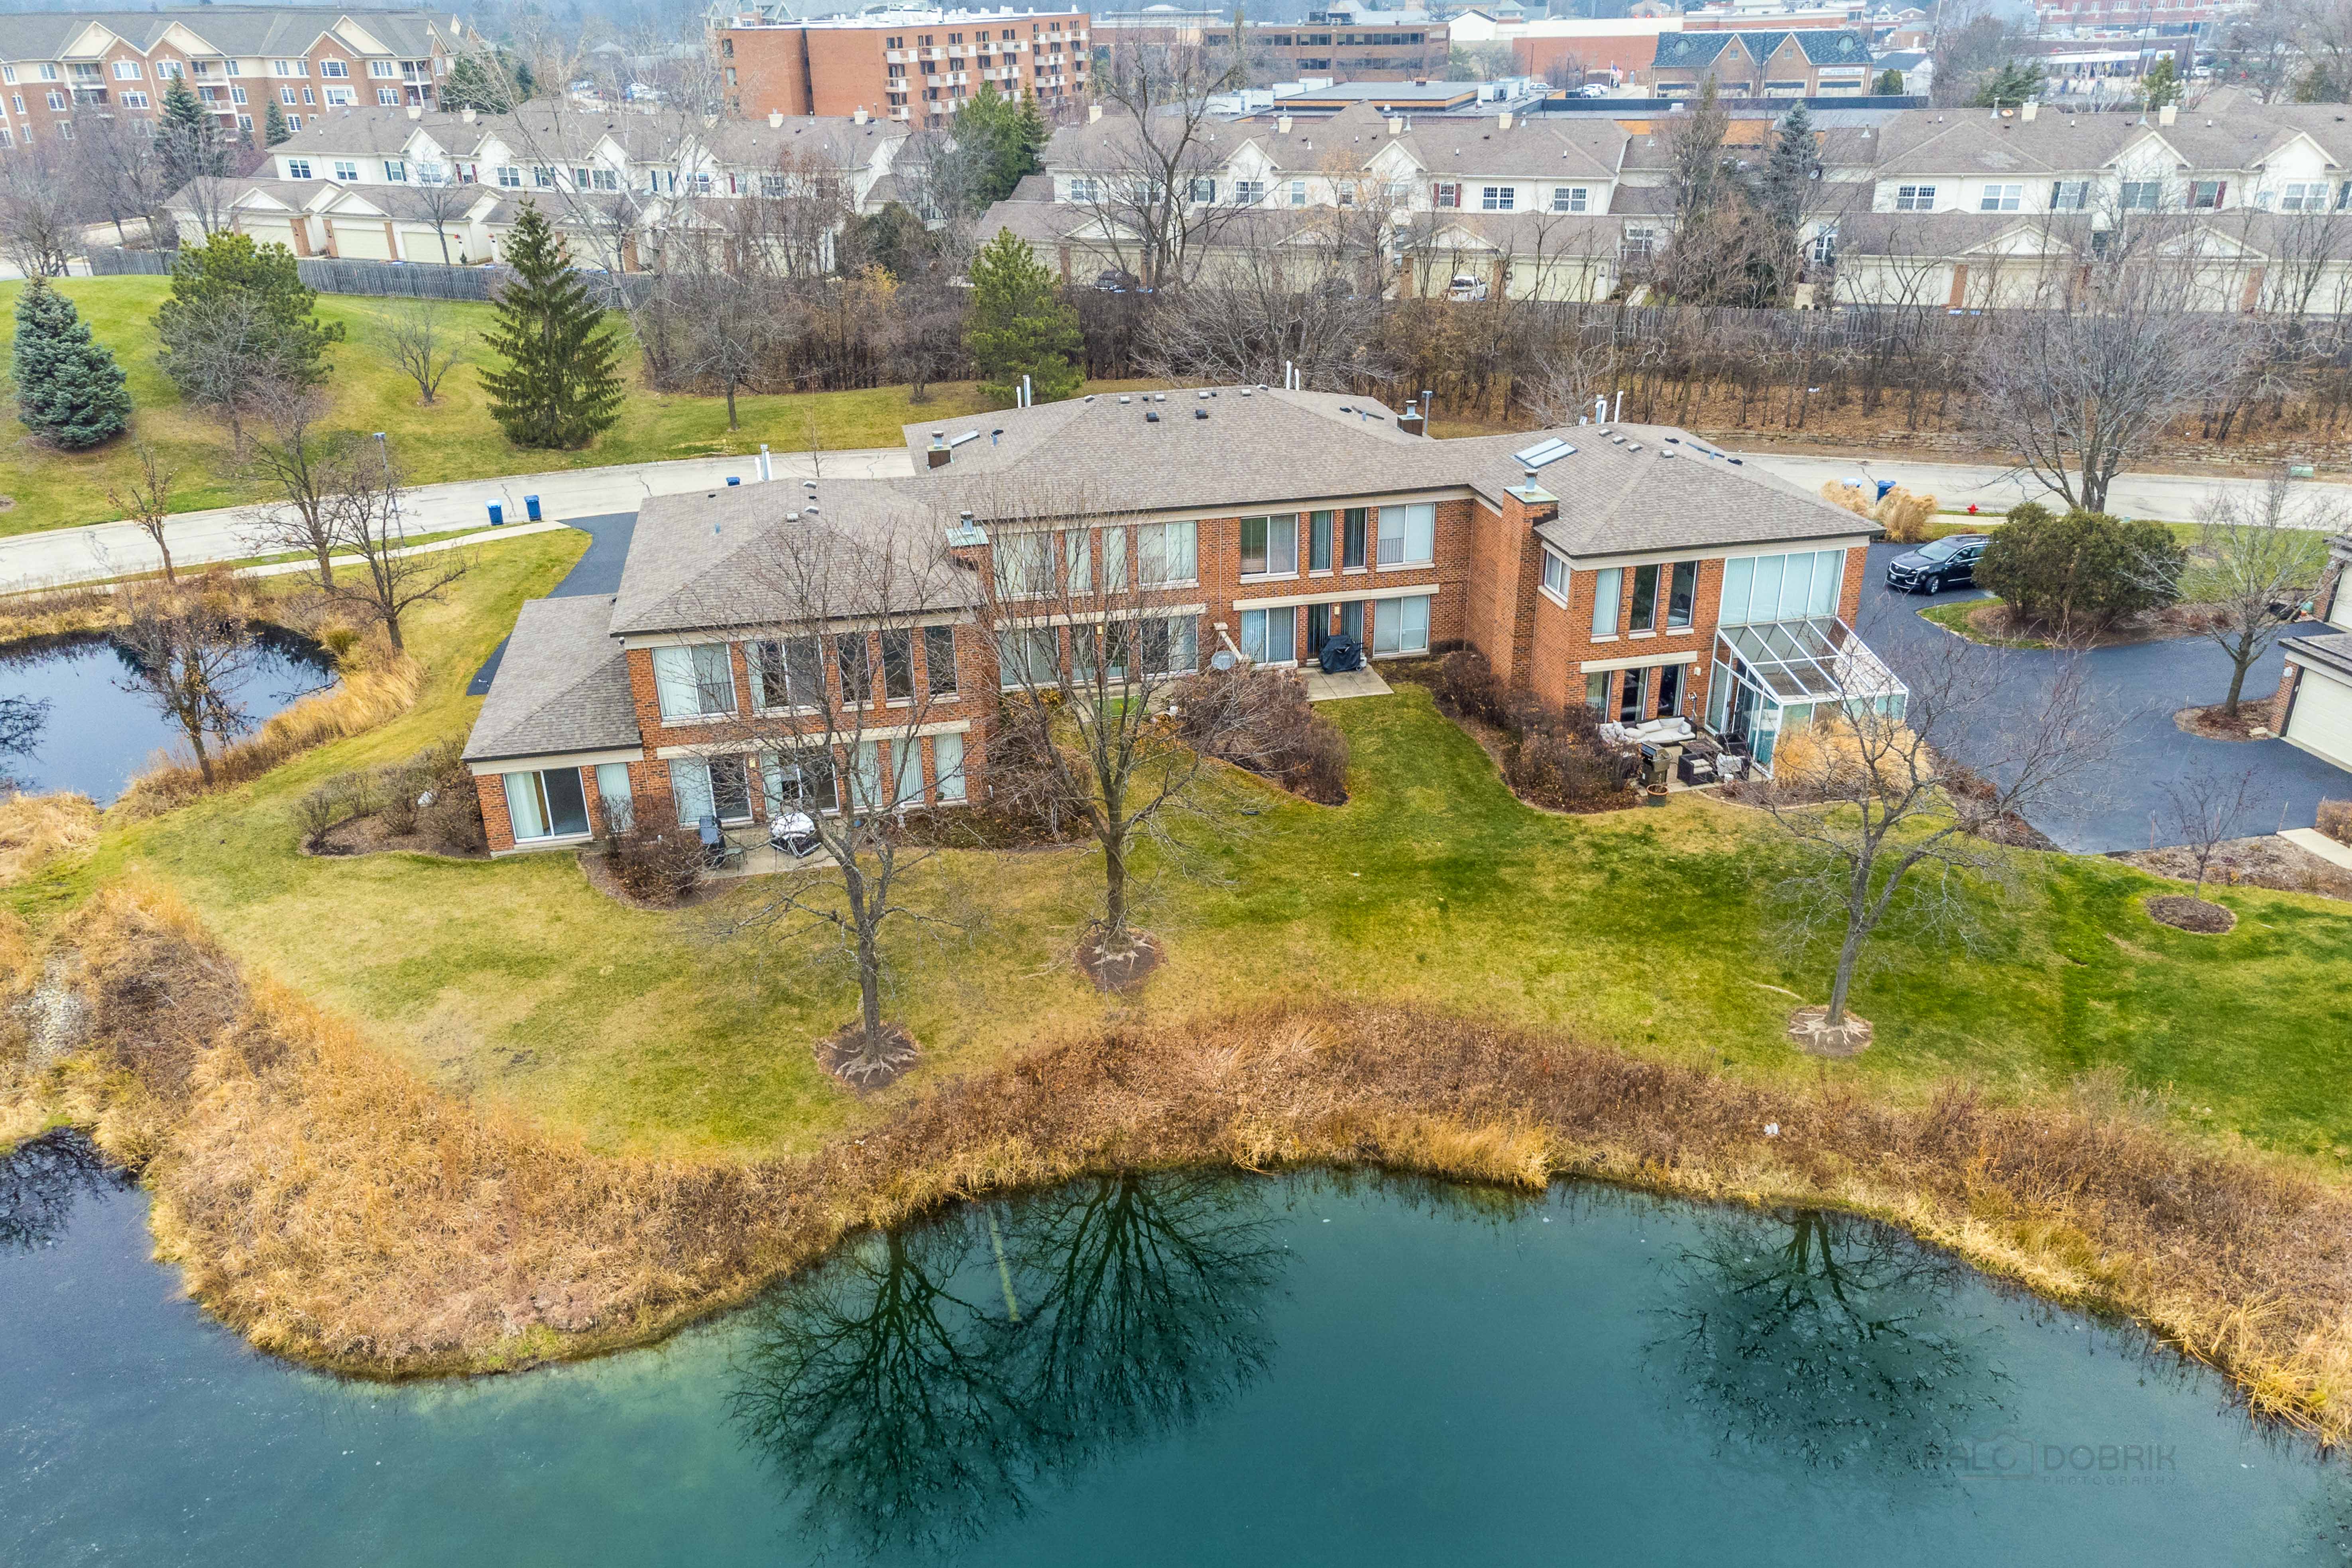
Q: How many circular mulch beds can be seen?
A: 4